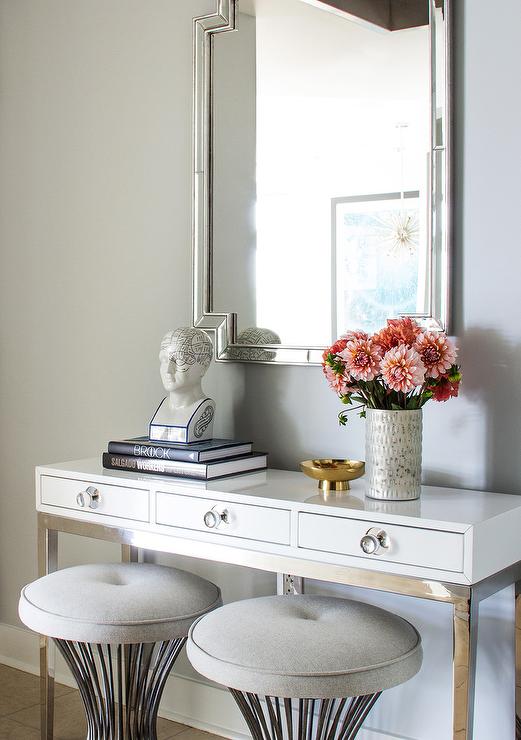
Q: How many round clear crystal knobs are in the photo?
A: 3